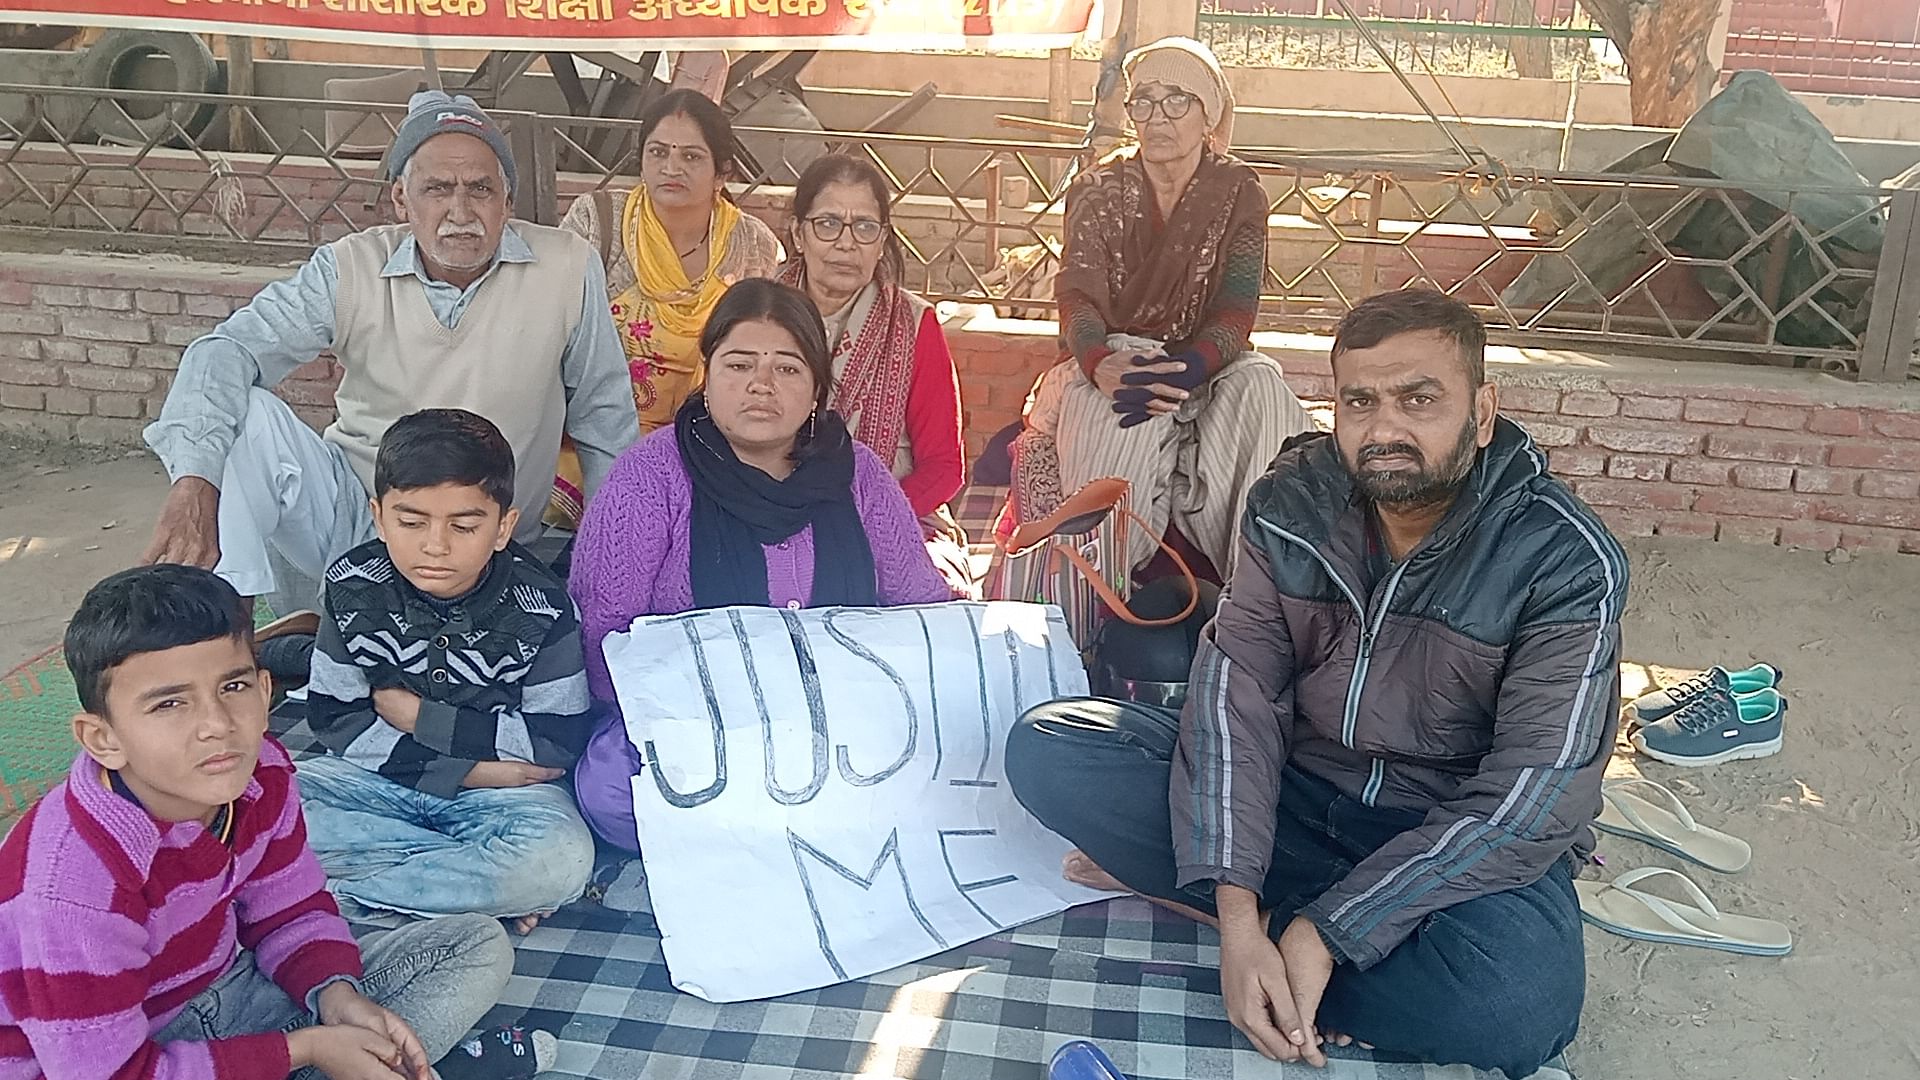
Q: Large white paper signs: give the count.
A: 1